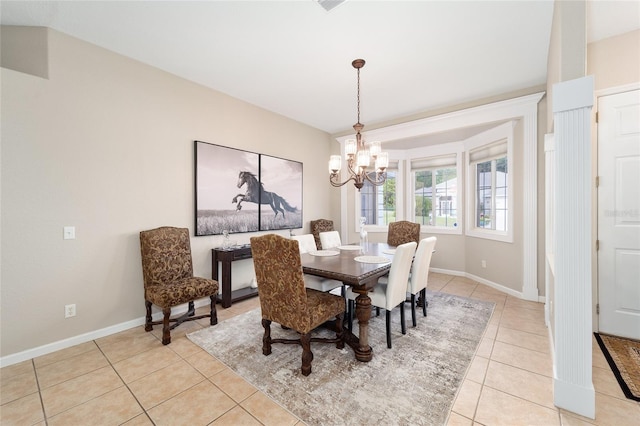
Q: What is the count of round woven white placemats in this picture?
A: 4